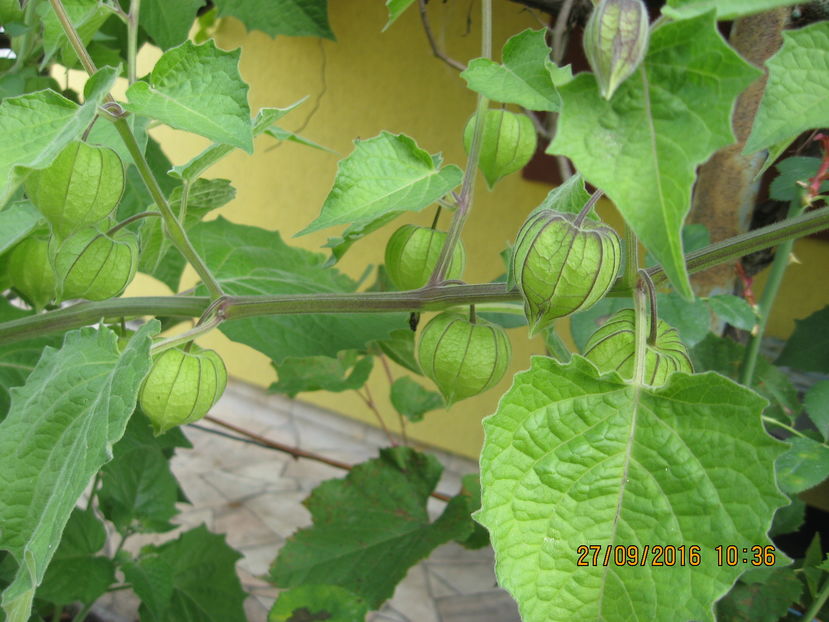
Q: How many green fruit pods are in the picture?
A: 10